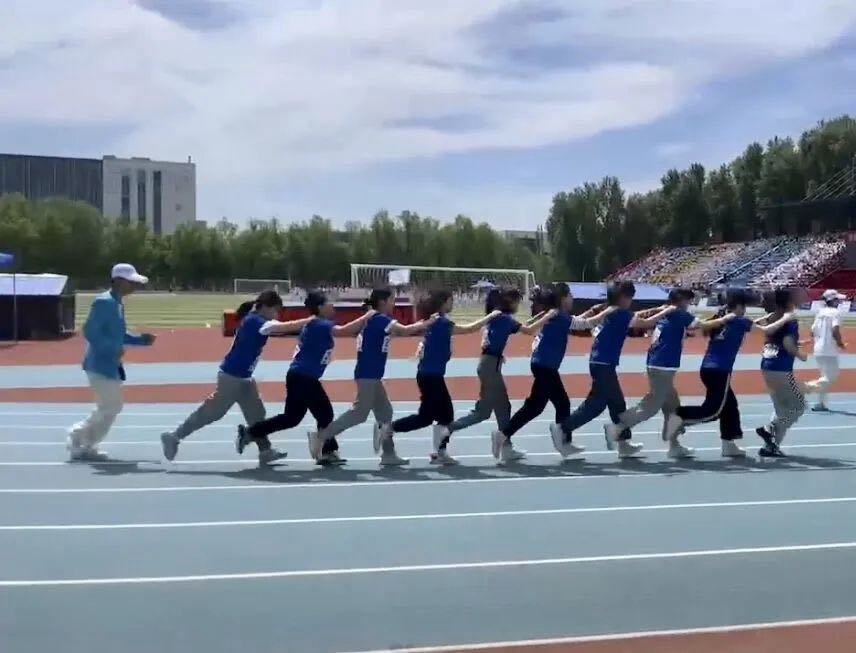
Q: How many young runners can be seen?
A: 10